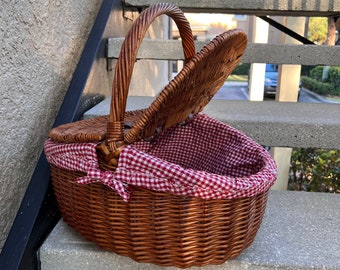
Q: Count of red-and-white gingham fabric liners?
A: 1